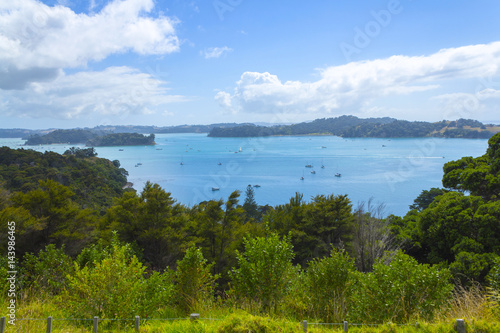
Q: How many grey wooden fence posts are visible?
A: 8